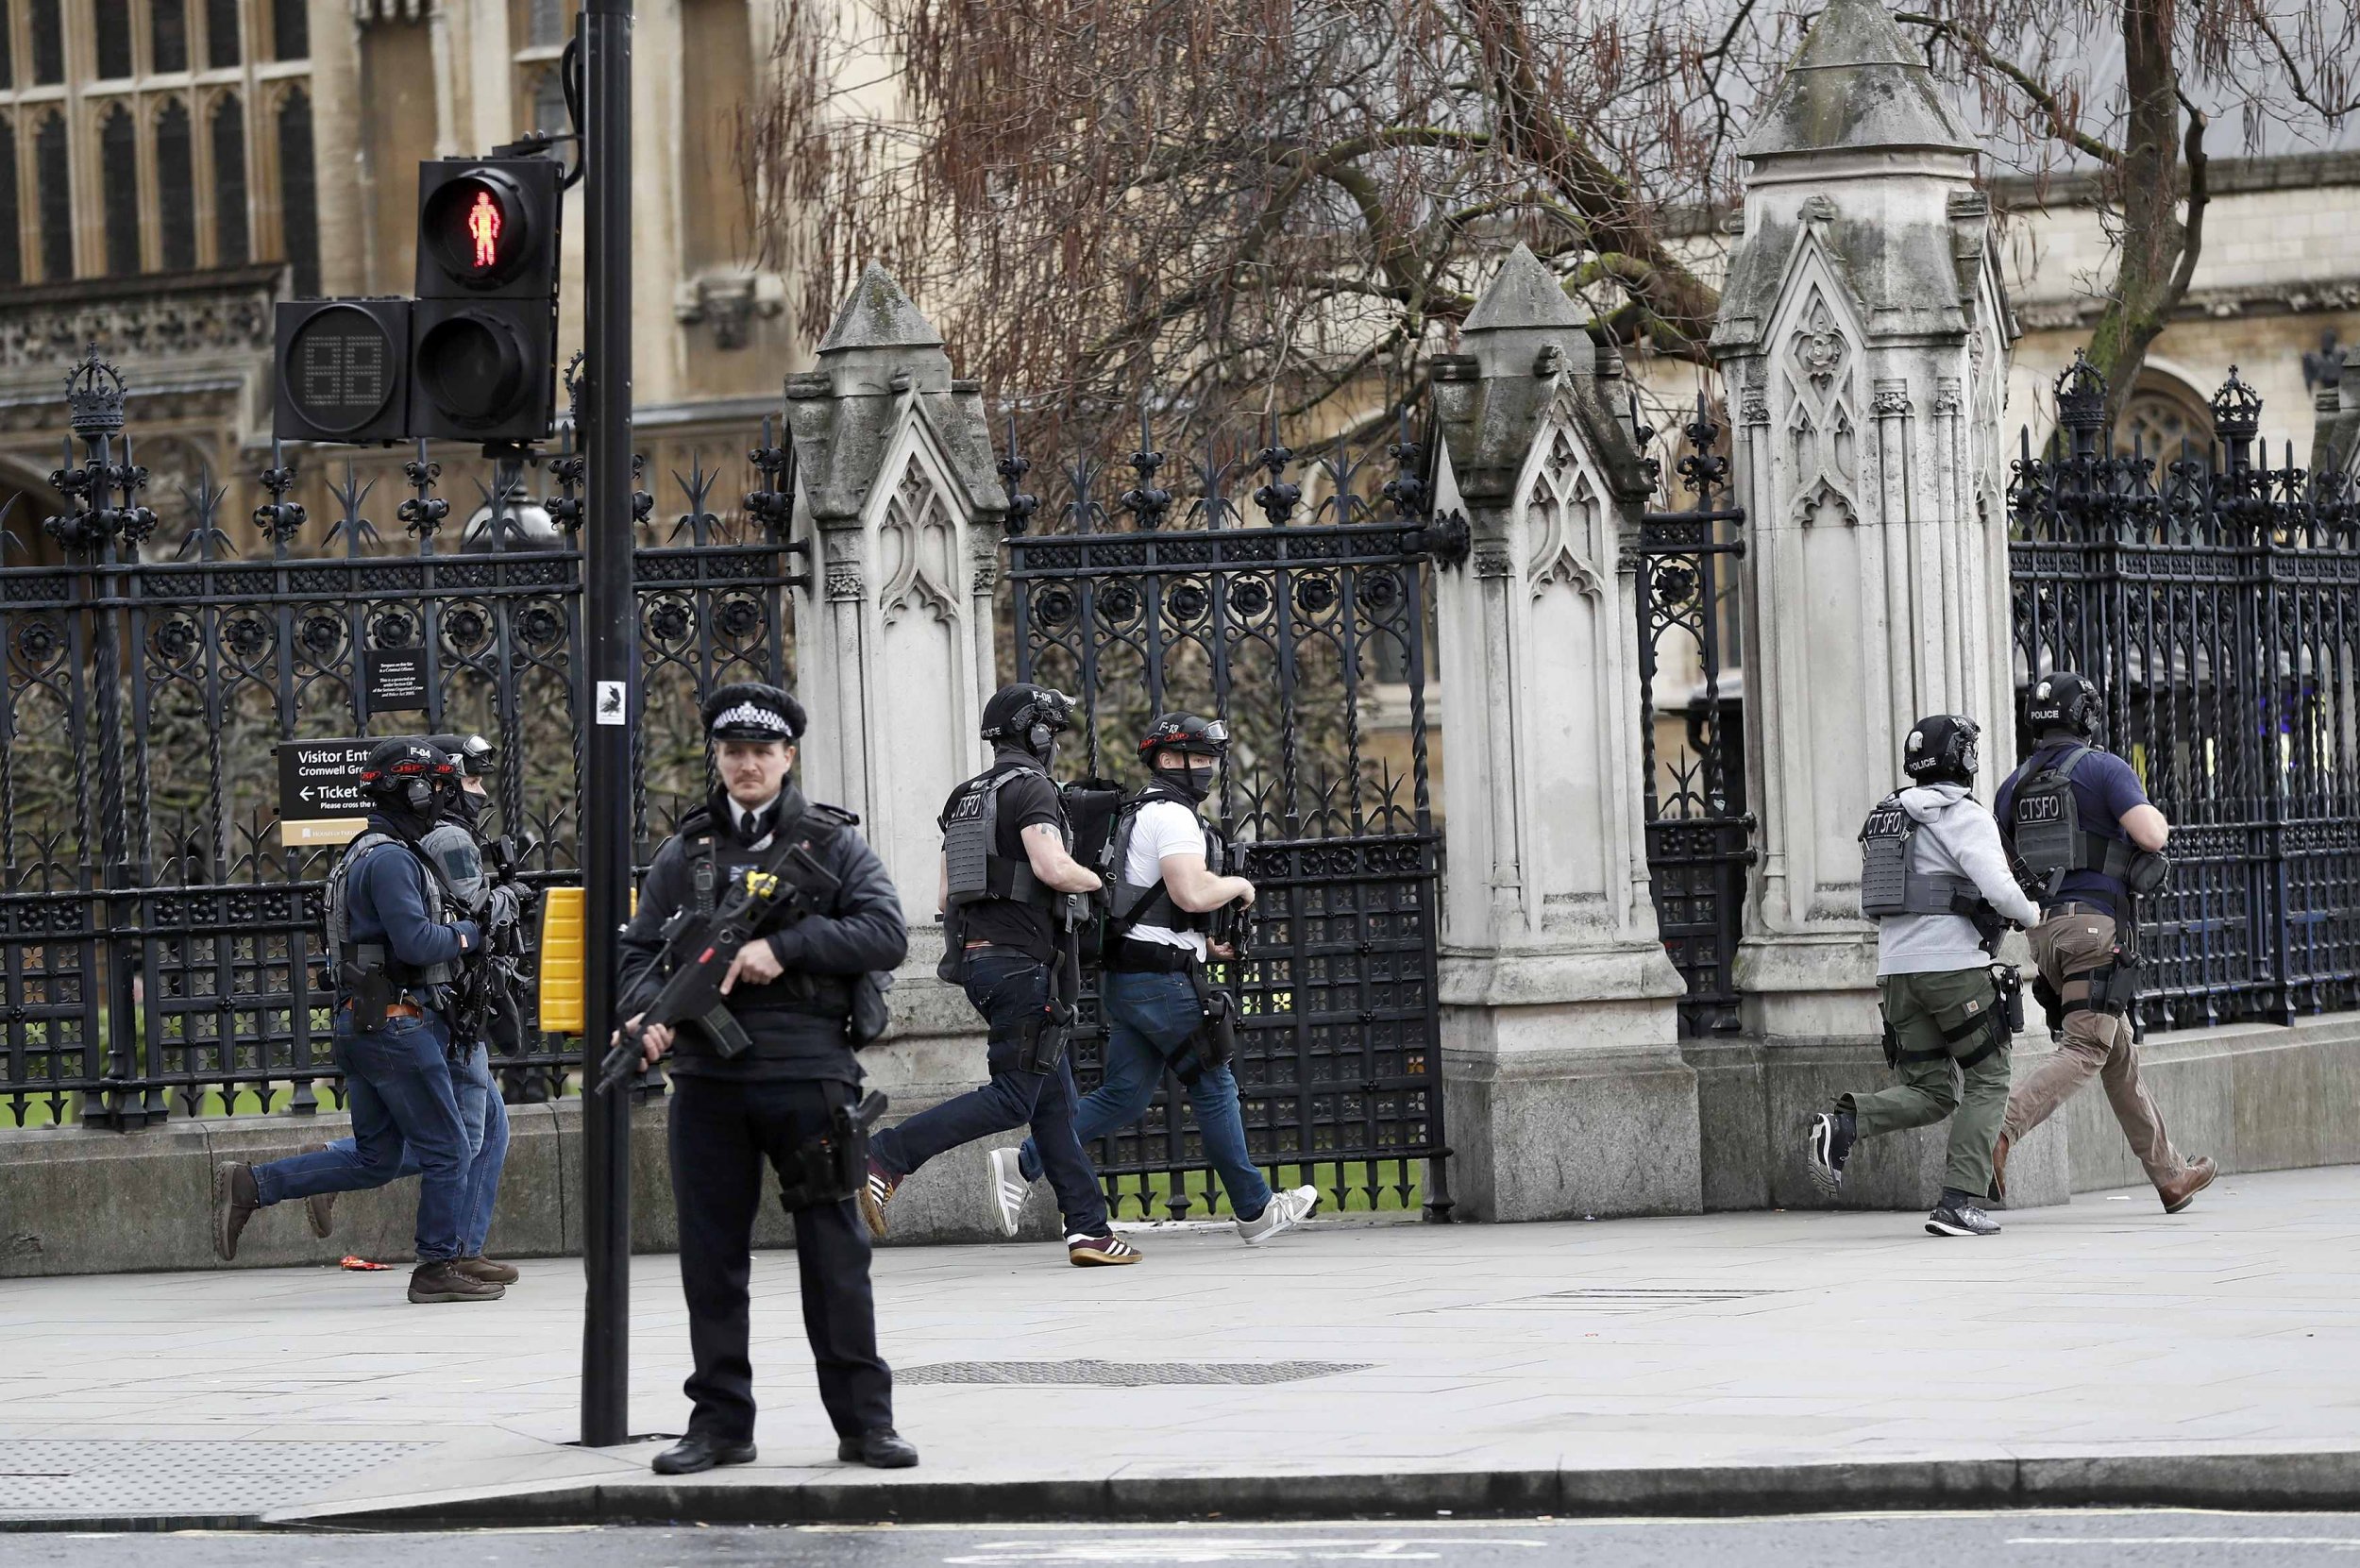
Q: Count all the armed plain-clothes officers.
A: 6